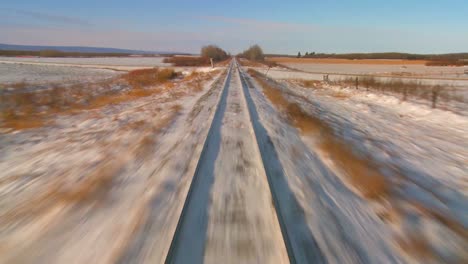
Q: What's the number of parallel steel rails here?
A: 2